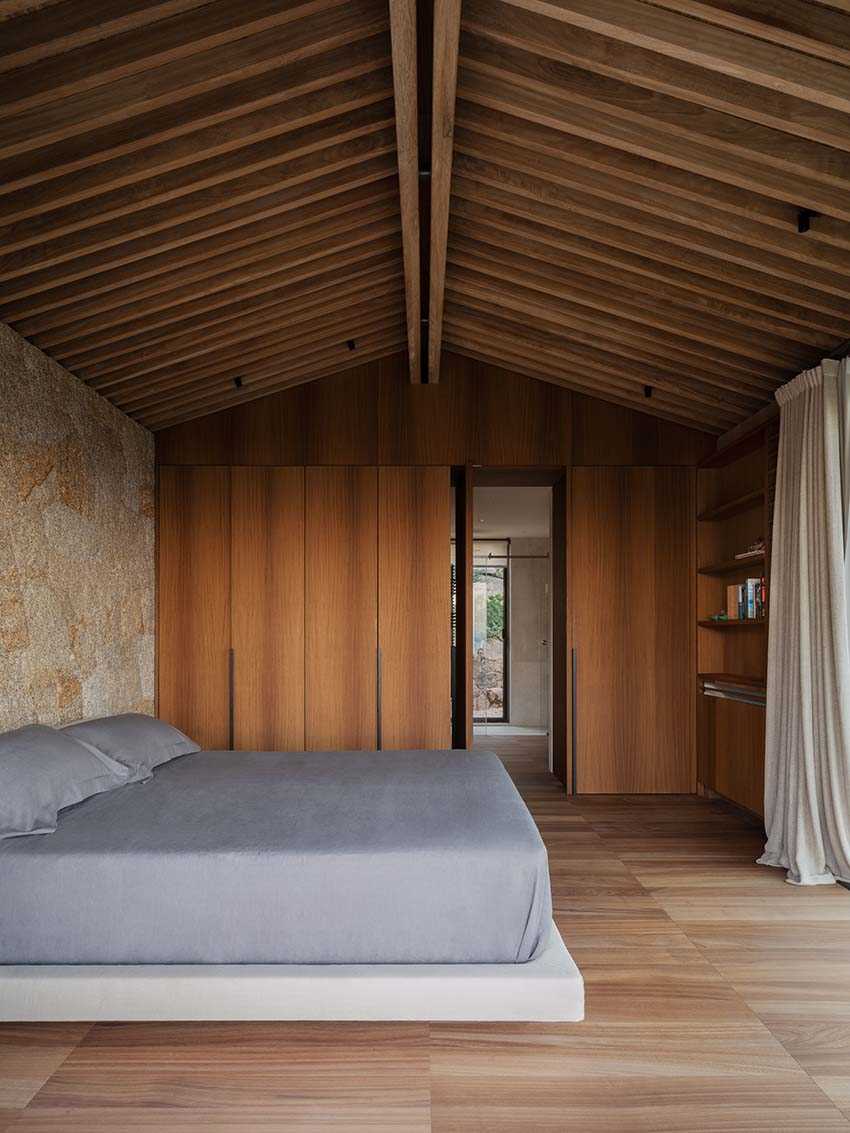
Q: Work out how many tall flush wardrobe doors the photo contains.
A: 5